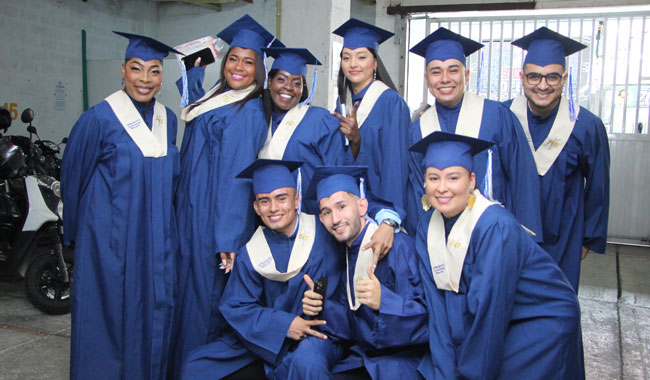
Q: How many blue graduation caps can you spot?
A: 9